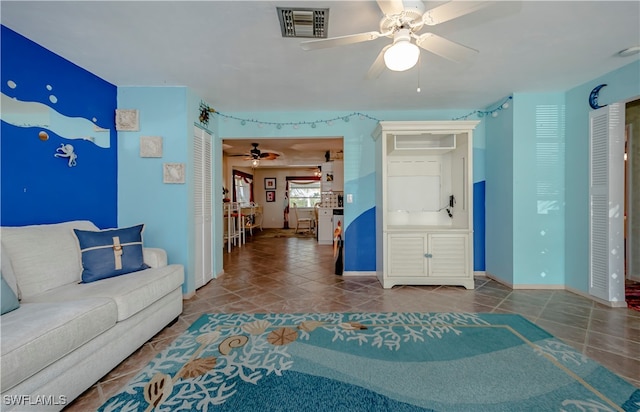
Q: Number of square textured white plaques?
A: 3